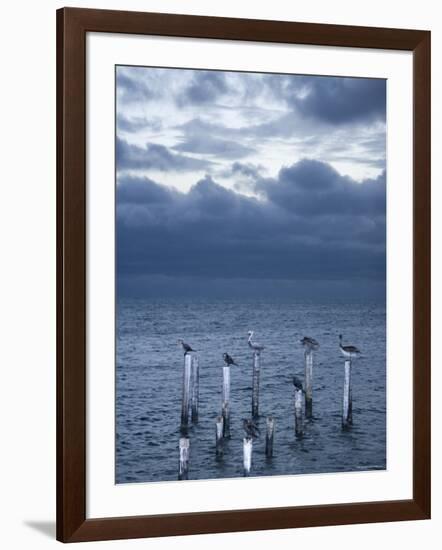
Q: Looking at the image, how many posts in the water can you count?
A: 11